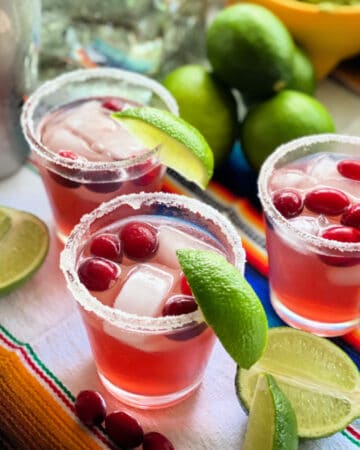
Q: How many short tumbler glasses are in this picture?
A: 3